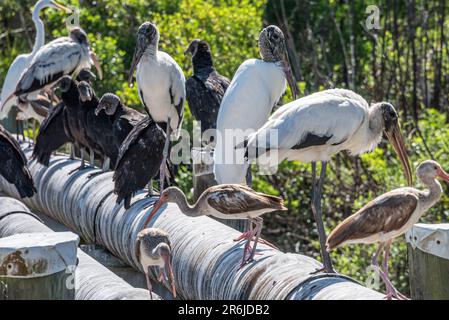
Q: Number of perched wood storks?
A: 4